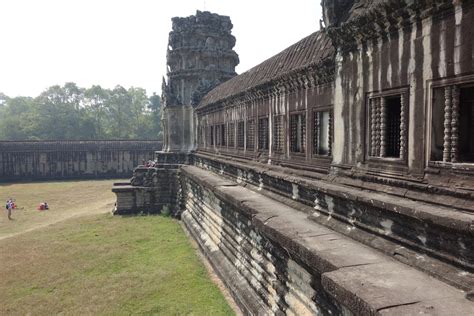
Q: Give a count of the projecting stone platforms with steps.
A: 1